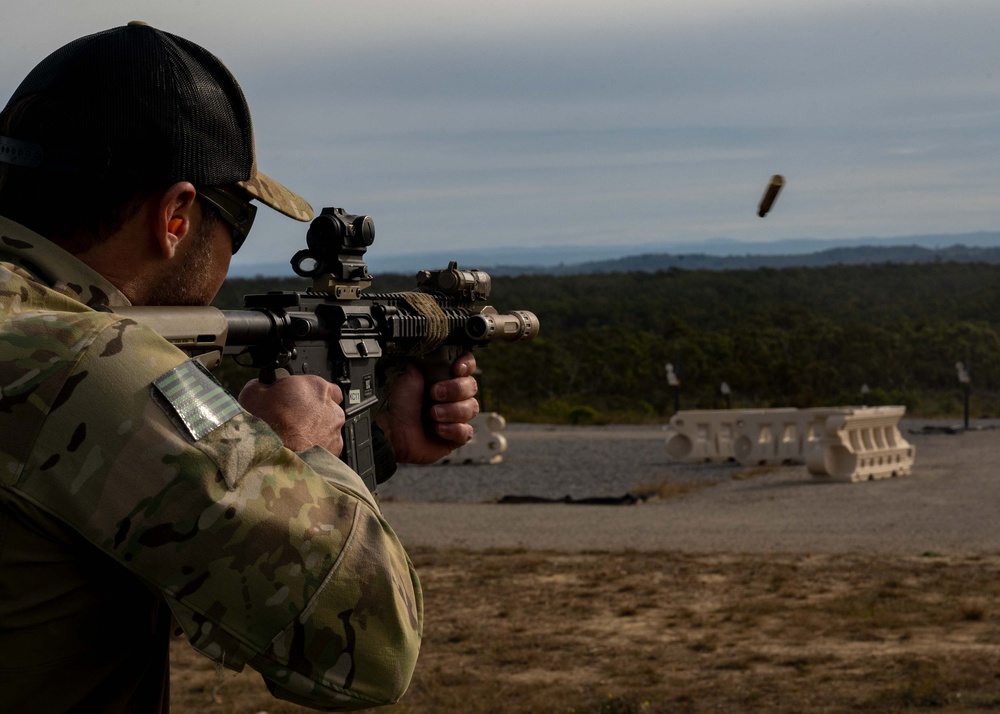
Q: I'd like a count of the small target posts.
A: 4